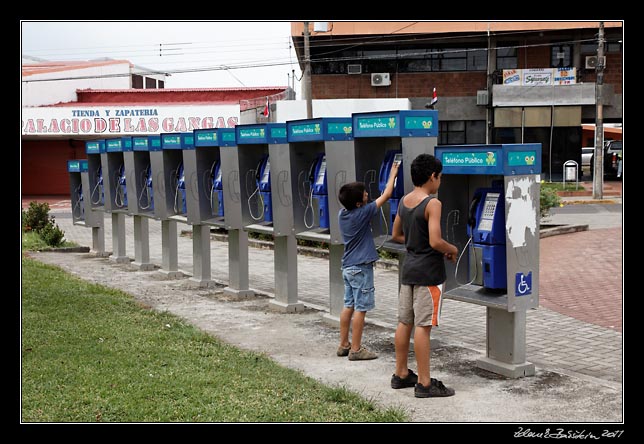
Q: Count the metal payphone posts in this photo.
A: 10